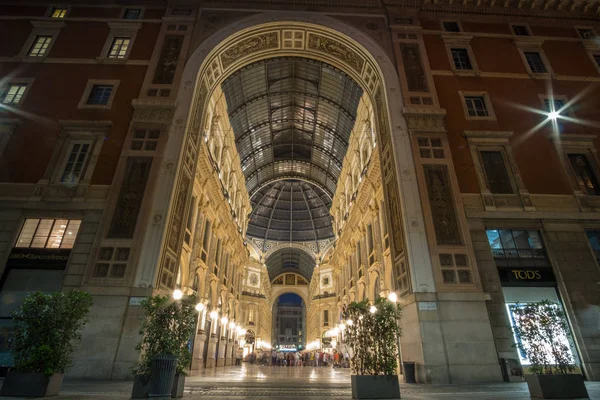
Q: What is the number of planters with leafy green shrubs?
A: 4